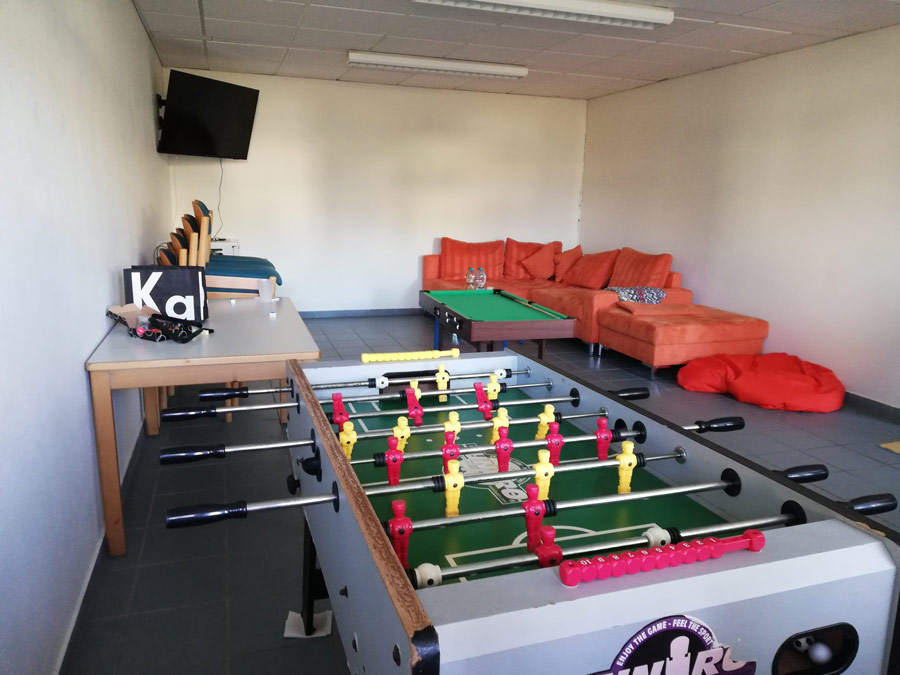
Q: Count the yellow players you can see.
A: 11